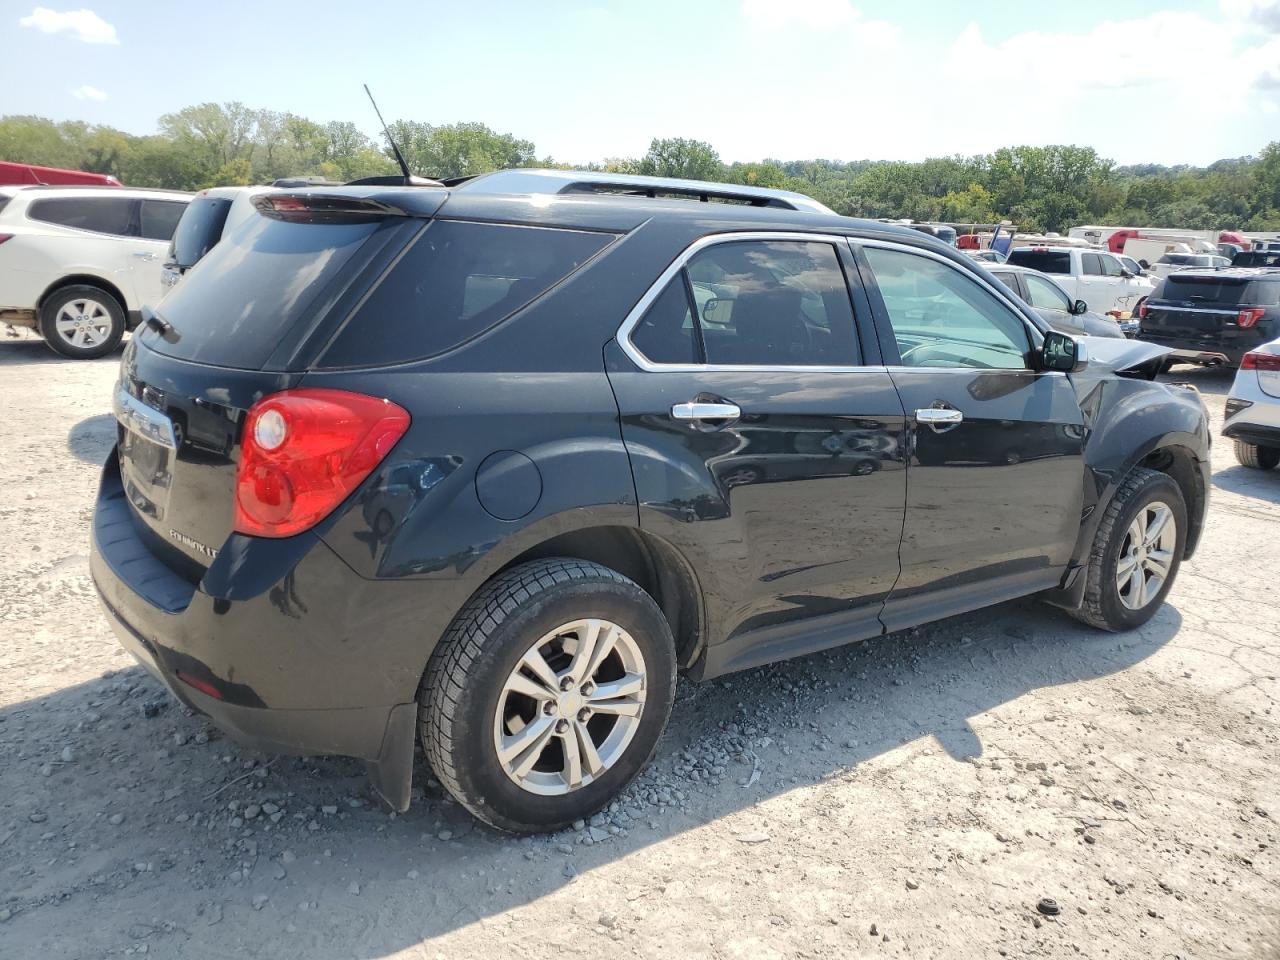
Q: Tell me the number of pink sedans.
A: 0